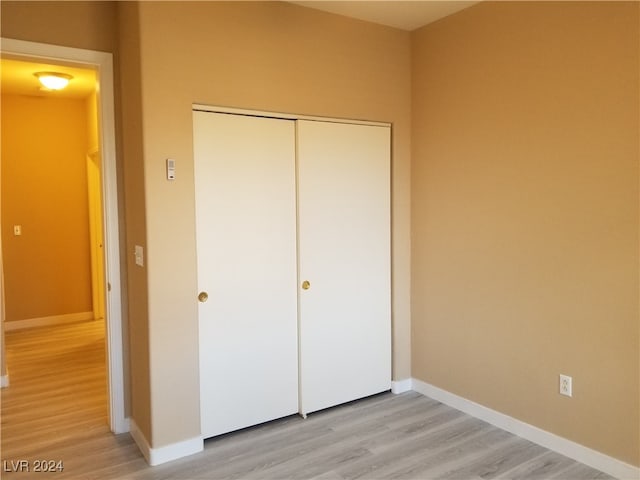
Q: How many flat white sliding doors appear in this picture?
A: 2